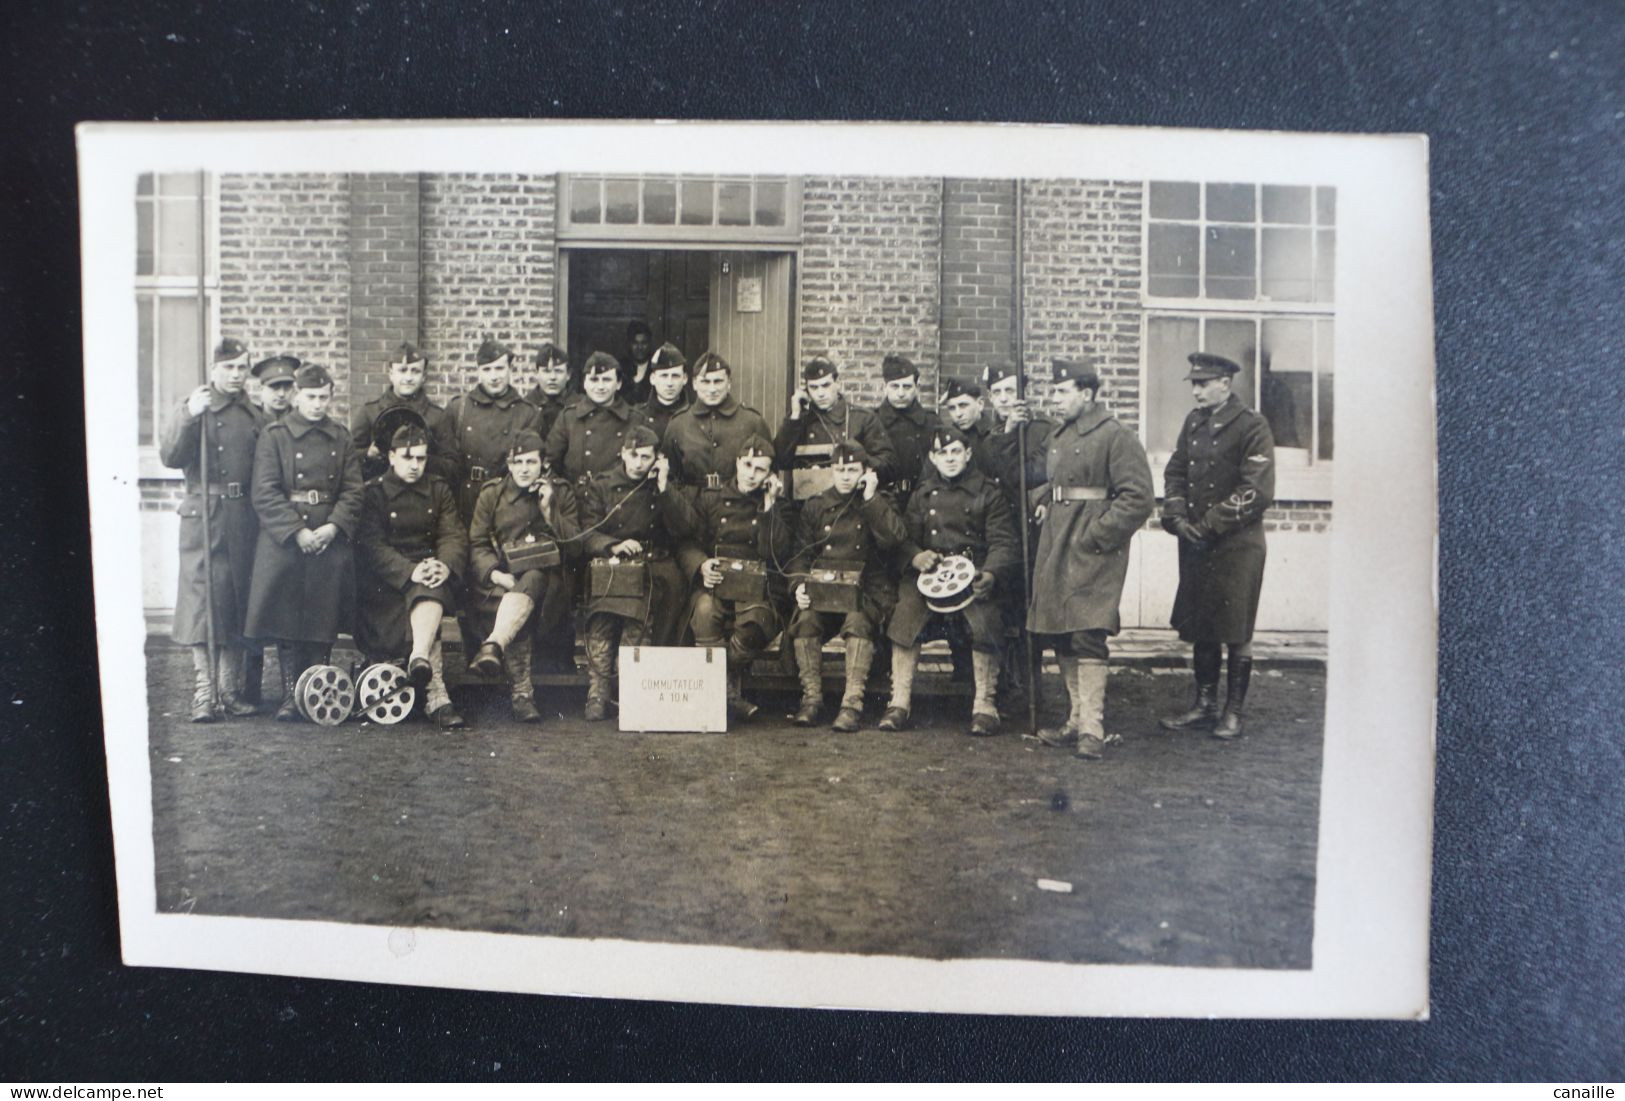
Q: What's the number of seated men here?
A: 6